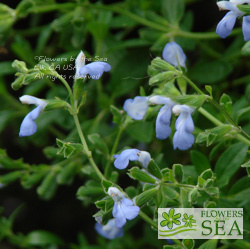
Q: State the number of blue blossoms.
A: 11